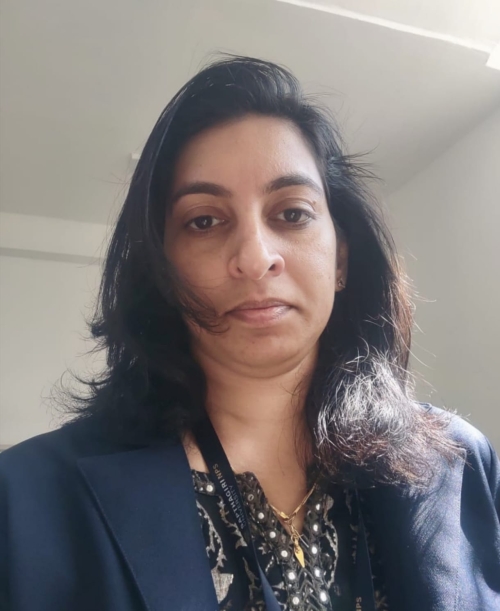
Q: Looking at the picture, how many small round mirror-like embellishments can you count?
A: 12